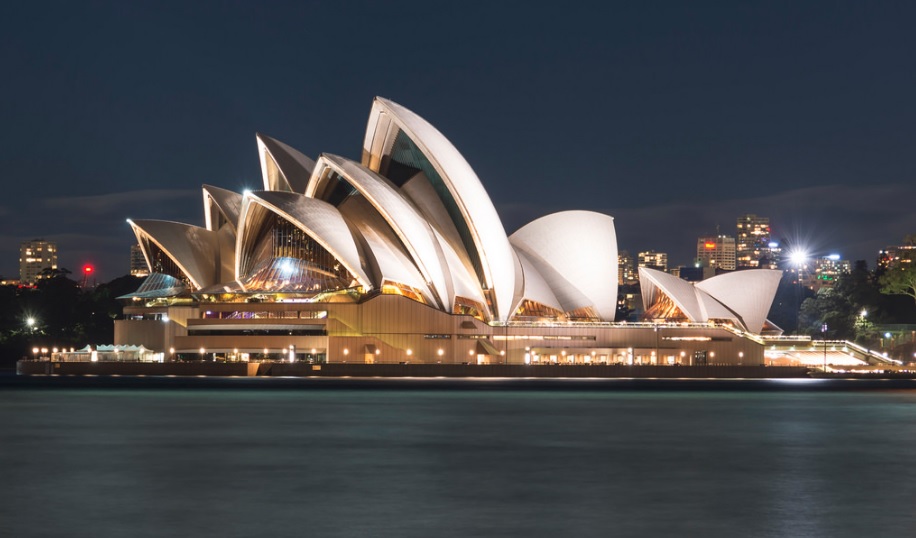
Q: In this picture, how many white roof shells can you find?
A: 9